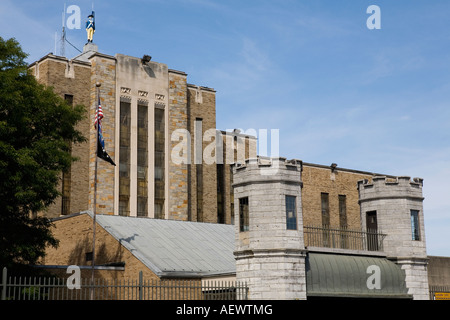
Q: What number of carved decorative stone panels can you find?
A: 3